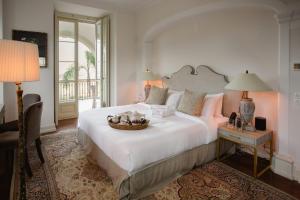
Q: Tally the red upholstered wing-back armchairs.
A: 0